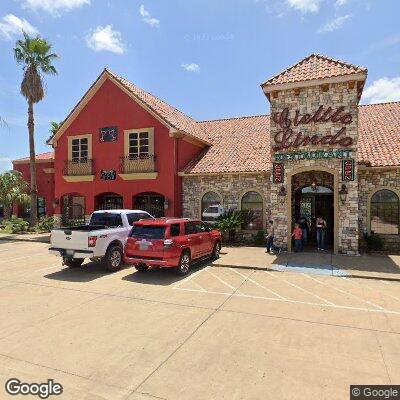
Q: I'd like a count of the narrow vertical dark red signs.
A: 2